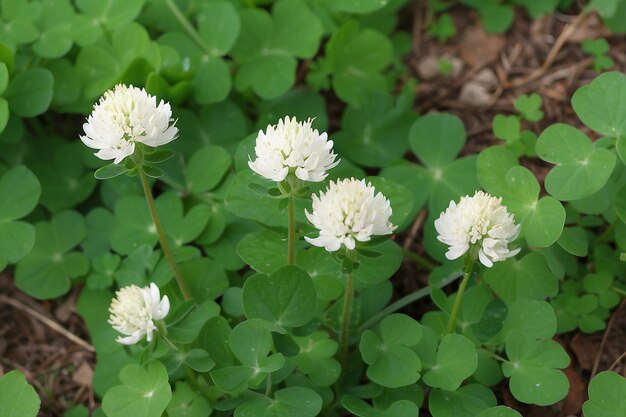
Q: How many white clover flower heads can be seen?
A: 5